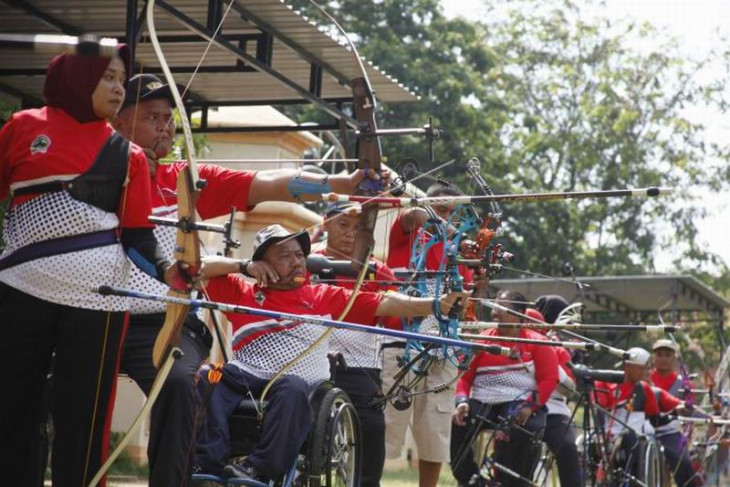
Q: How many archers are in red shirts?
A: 9